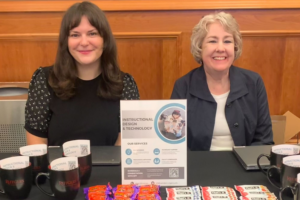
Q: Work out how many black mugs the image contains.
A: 7